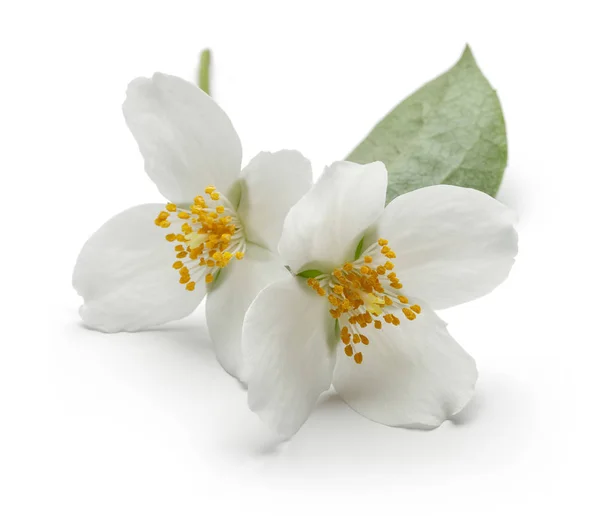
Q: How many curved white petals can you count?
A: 8